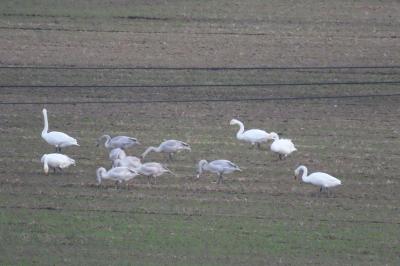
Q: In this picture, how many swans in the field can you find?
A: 12